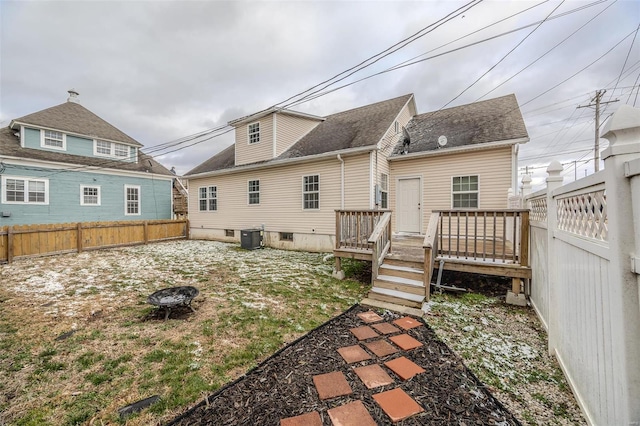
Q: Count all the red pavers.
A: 13